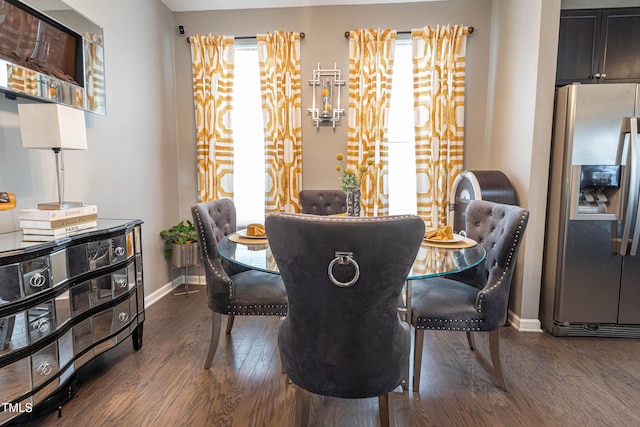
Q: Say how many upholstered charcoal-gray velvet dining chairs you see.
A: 4